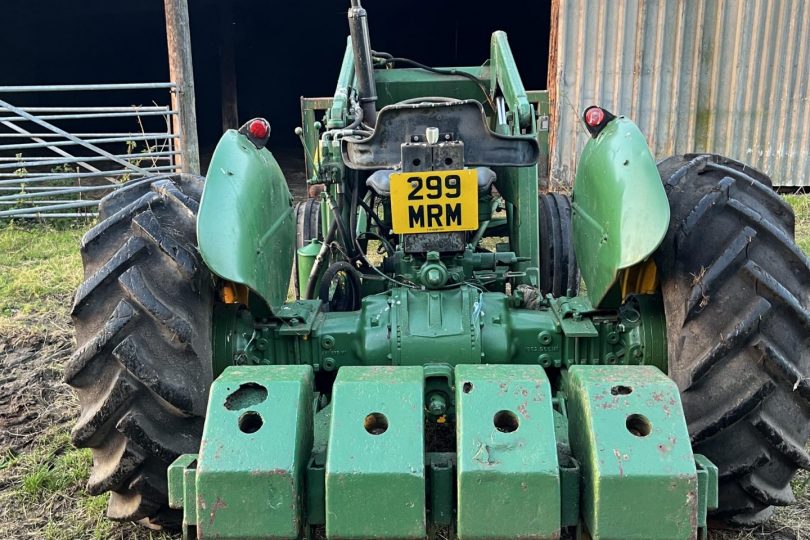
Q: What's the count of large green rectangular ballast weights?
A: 4